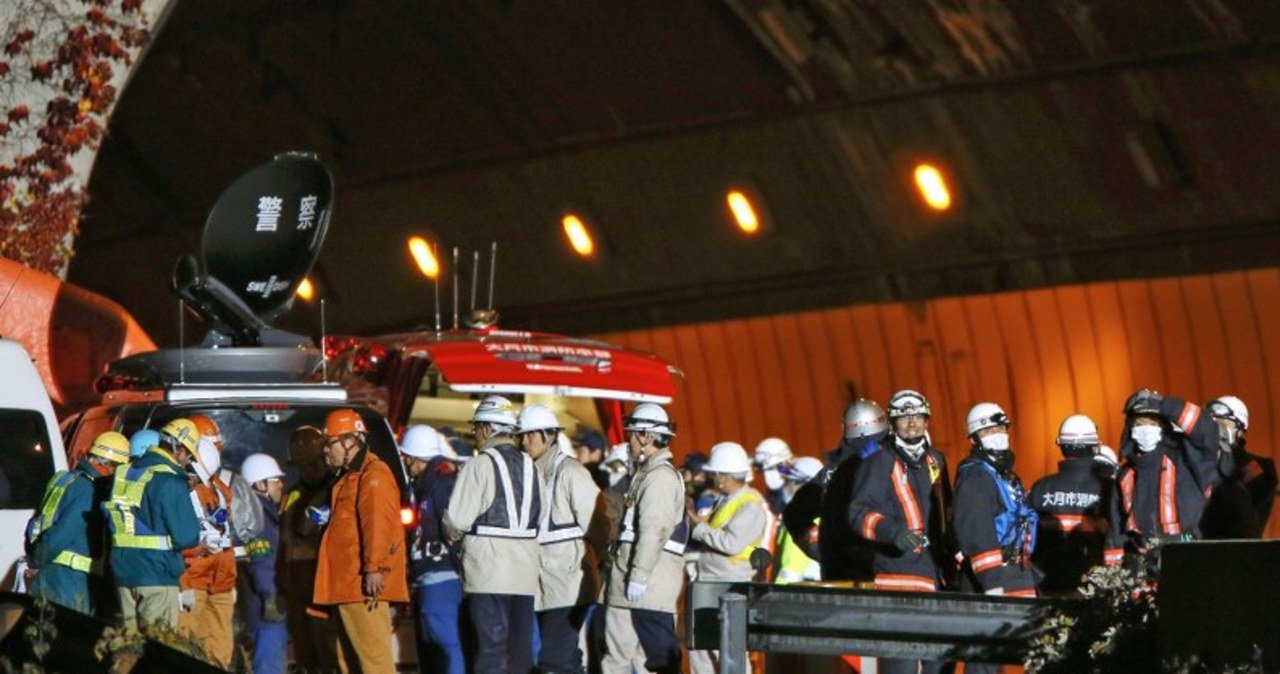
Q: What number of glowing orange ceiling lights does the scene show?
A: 5